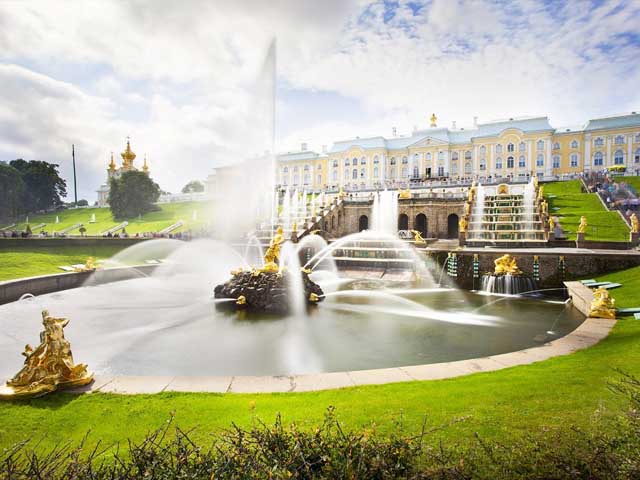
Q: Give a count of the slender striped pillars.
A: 5